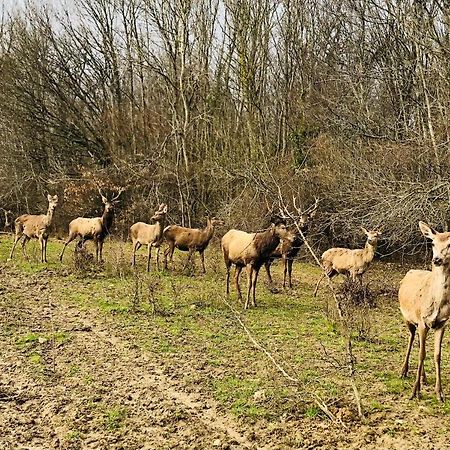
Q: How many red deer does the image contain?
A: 8